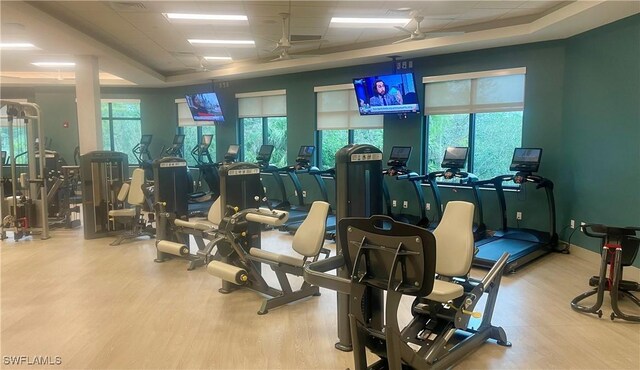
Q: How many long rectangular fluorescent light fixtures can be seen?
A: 6